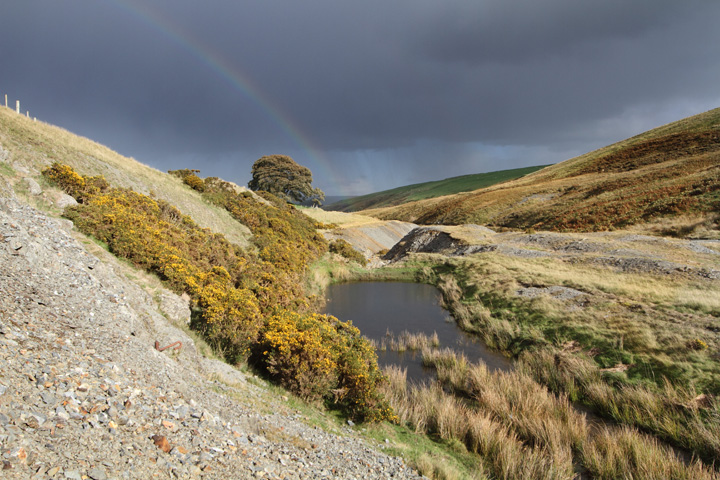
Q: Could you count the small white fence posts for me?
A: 4